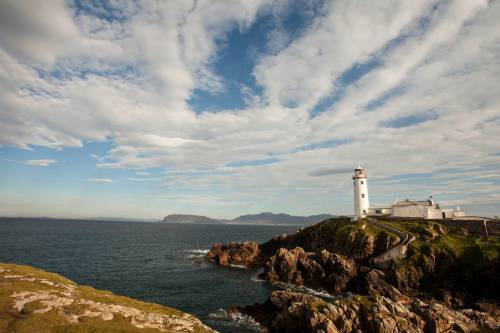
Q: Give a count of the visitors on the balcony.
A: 0